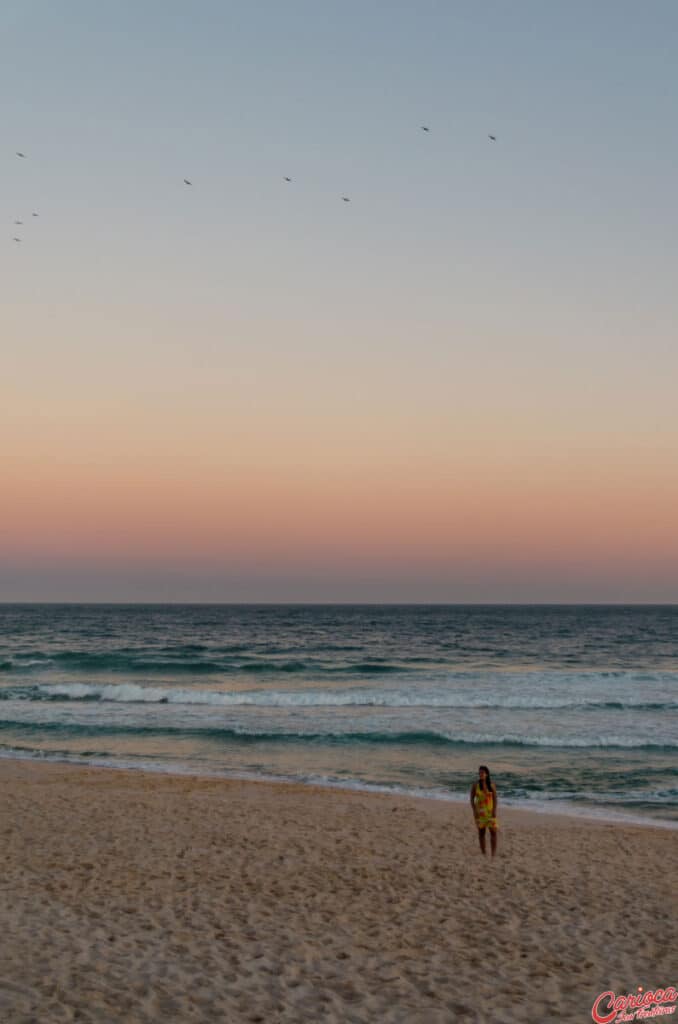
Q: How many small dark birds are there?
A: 9